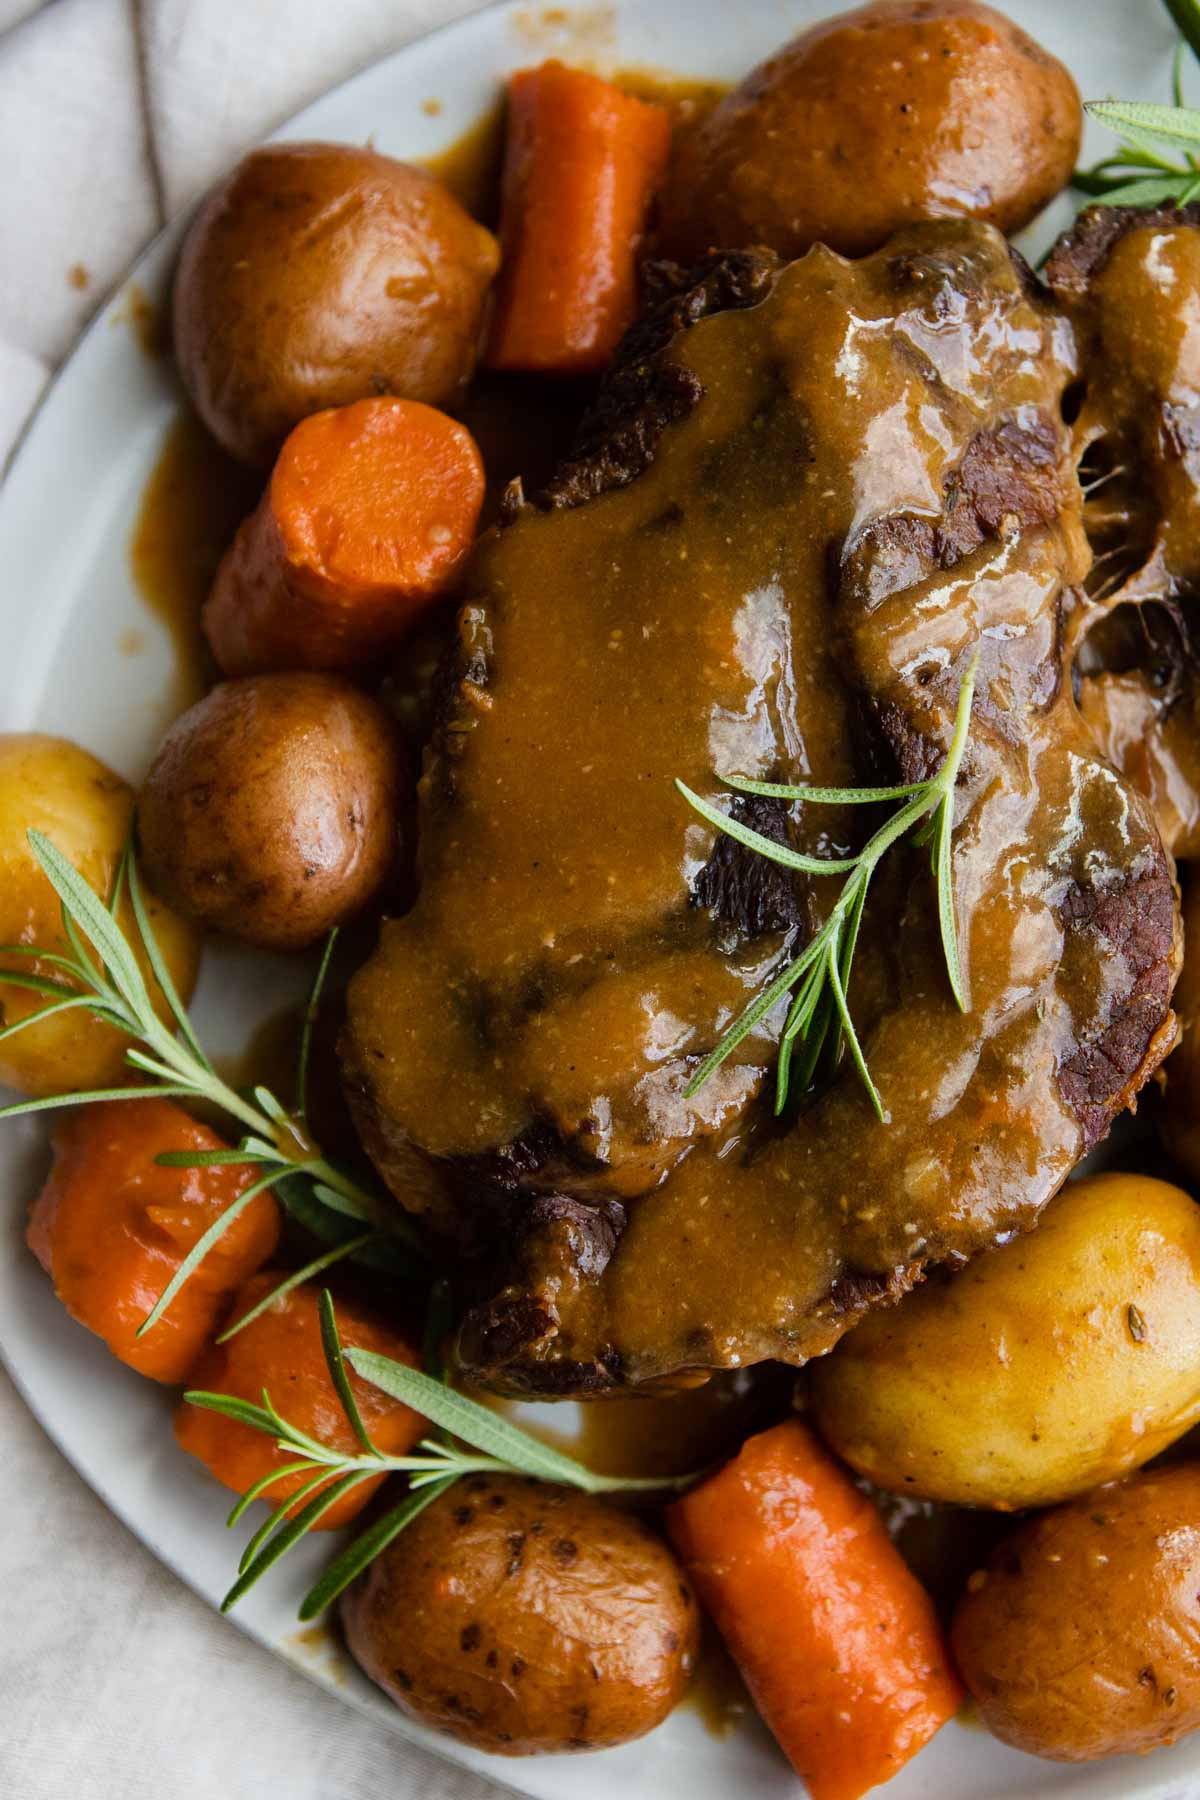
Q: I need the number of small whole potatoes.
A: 7